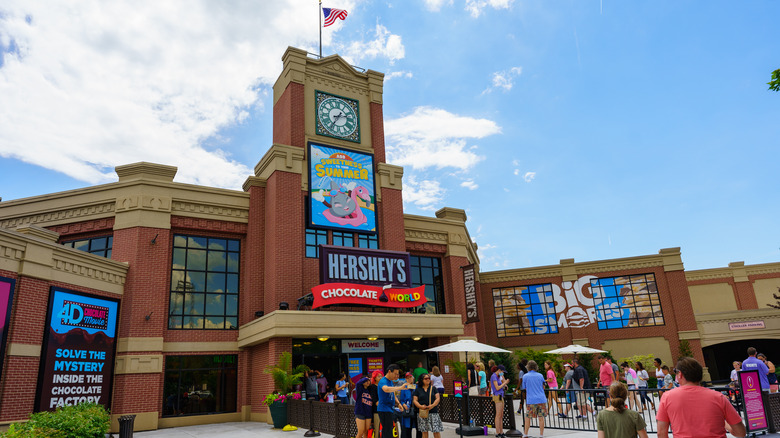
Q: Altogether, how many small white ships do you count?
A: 0